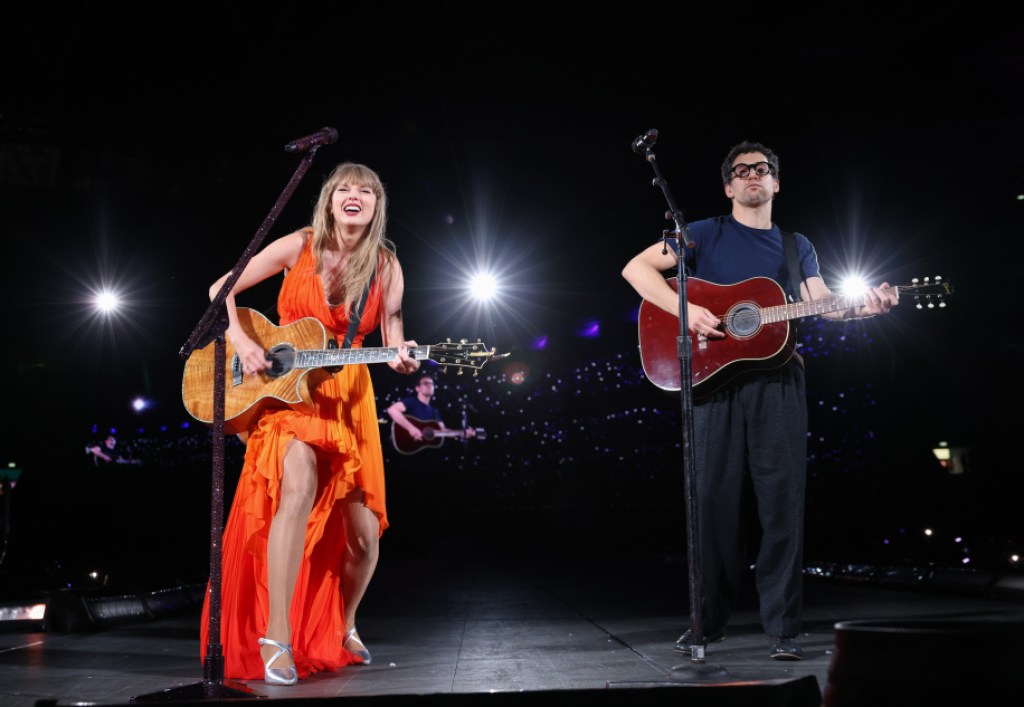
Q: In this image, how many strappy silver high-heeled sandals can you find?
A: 2